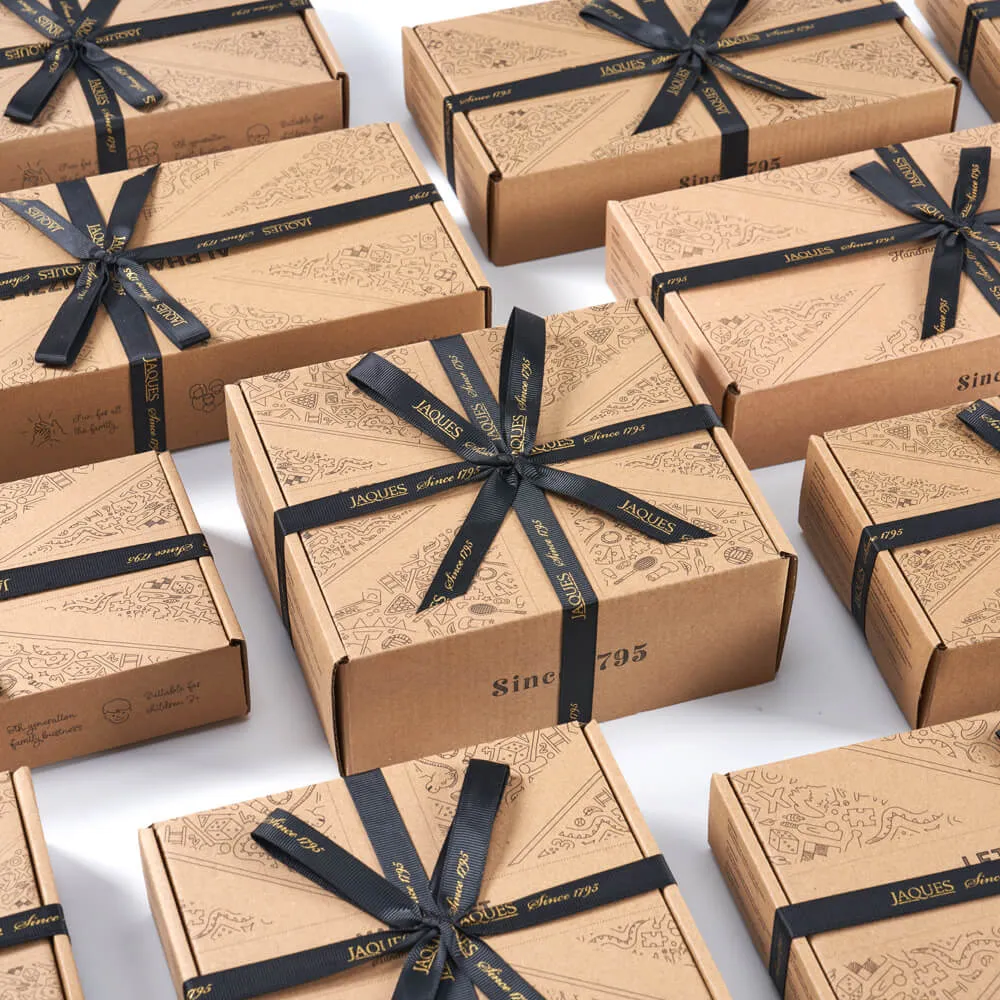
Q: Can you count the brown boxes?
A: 11